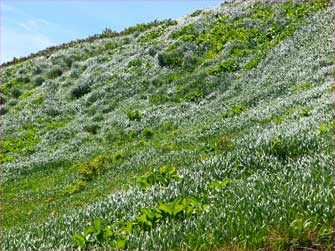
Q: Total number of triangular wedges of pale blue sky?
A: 1